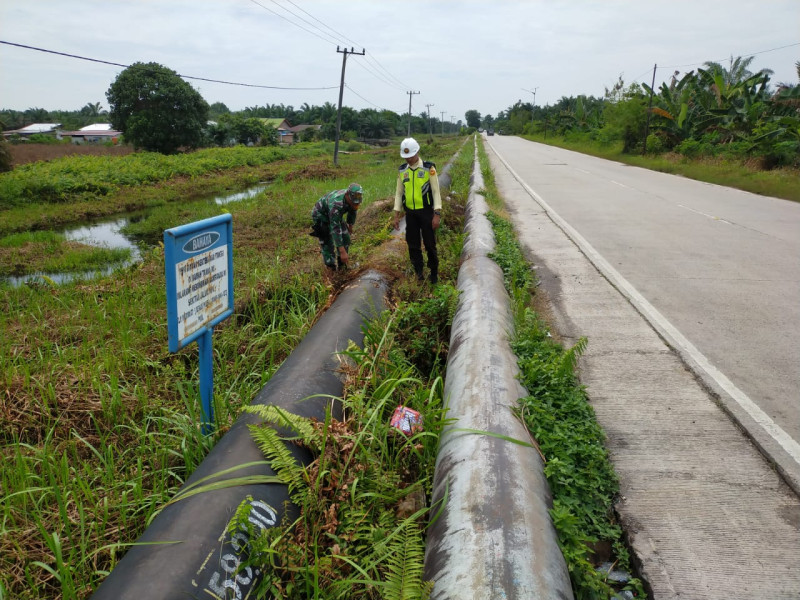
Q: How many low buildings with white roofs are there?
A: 2